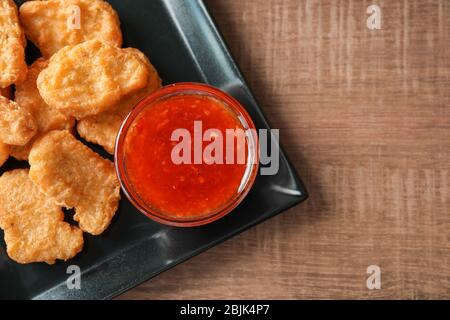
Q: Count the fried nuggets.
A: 9